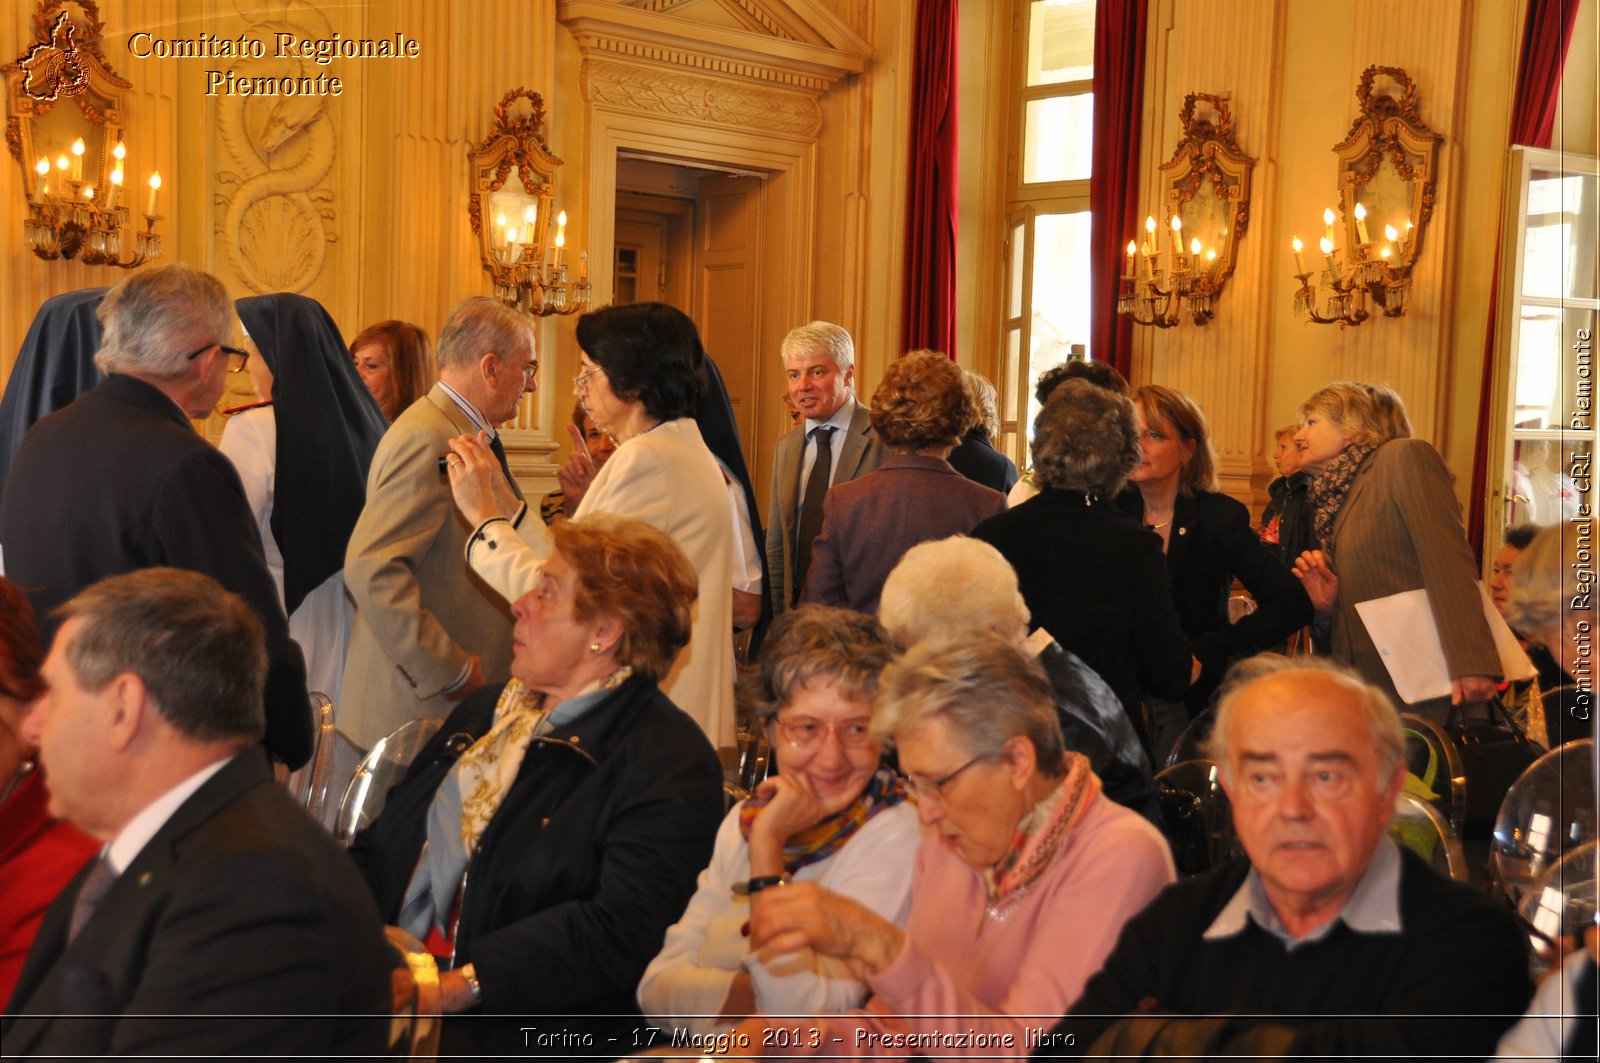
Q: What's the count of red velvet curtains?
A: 3